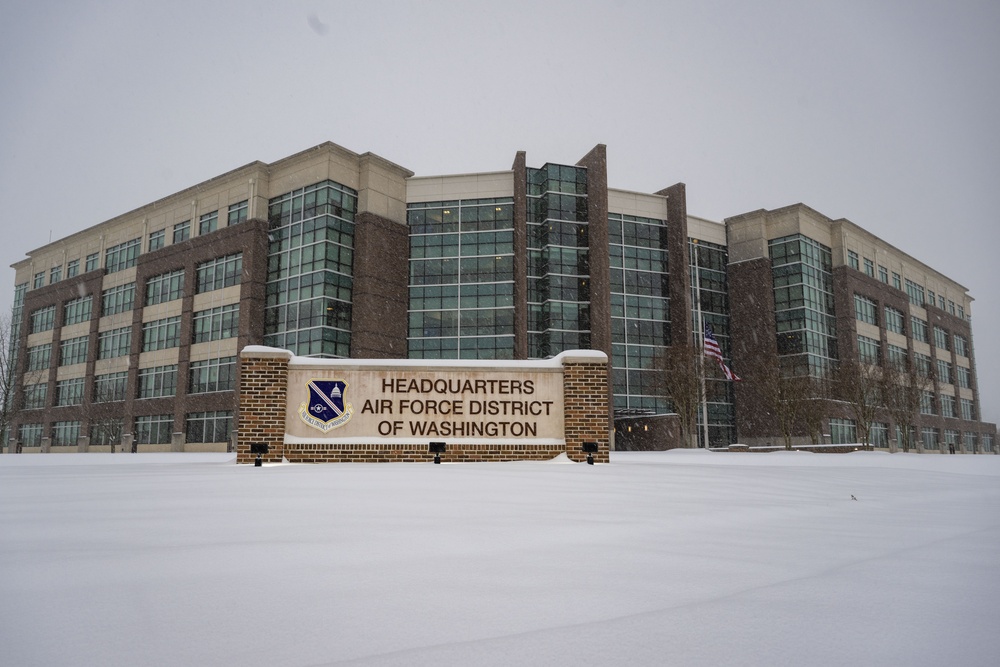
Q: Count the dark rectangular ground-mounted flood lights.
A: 3